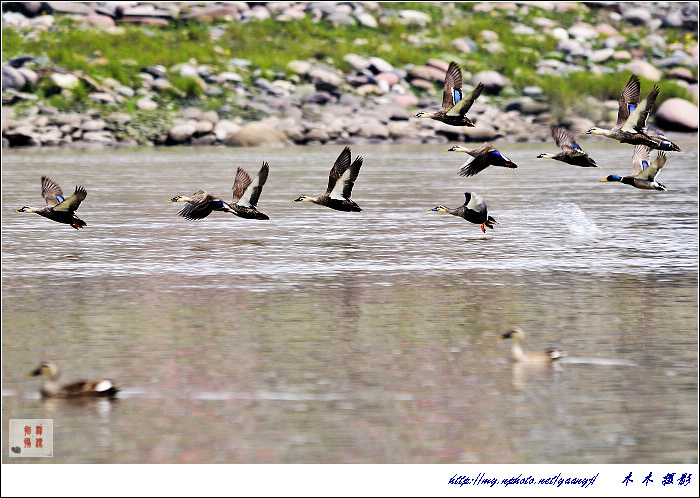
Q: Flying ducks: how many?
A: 11